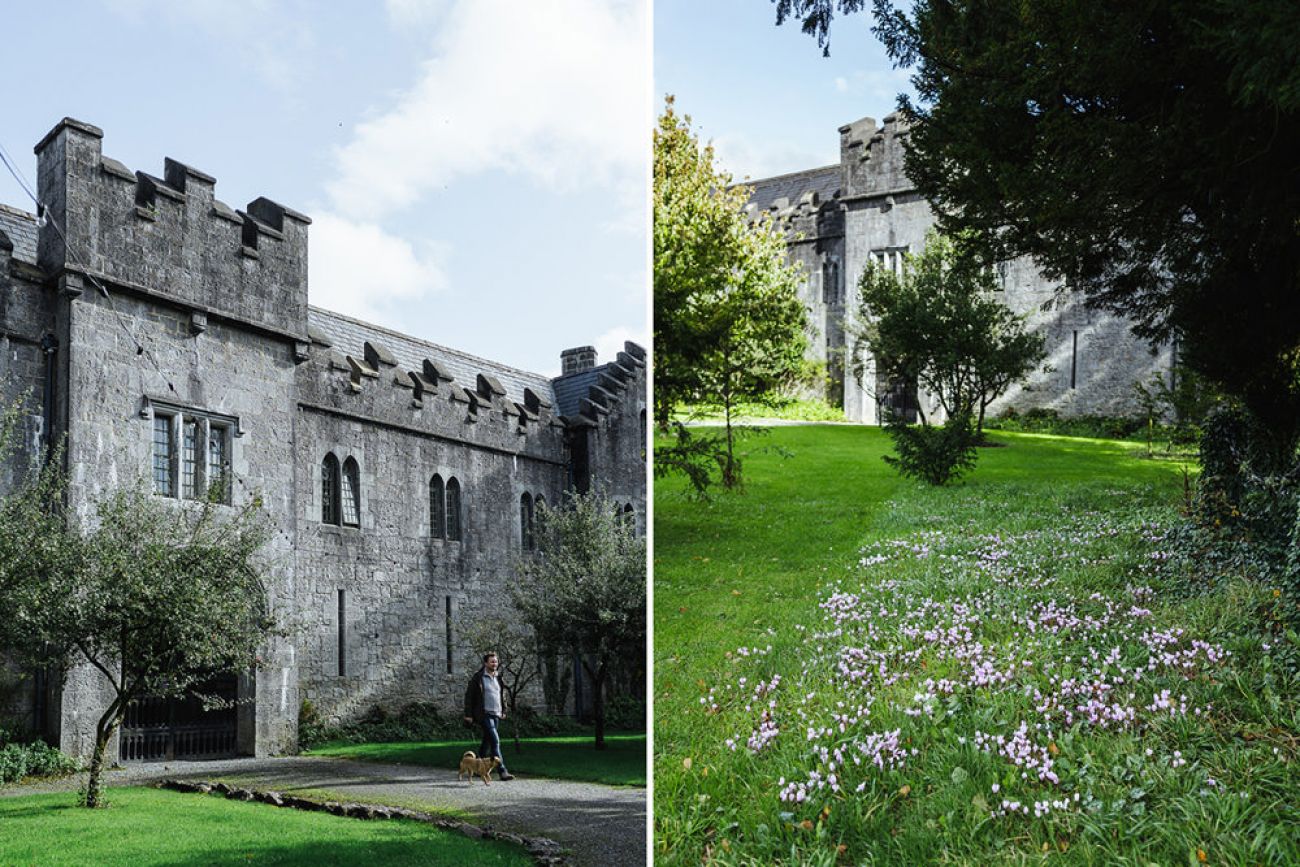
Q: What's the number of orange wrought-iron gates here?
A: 0